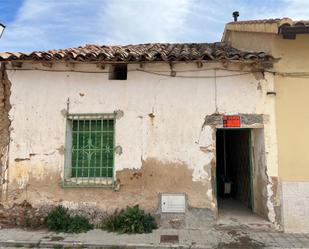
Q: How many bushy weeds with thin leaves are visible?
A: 2